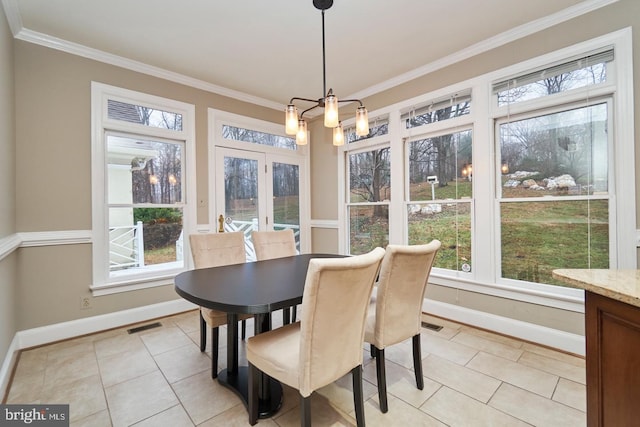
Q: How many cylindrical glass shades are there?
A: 5